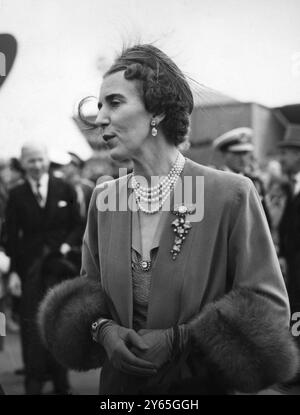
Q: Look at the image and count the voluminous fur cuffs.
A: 2